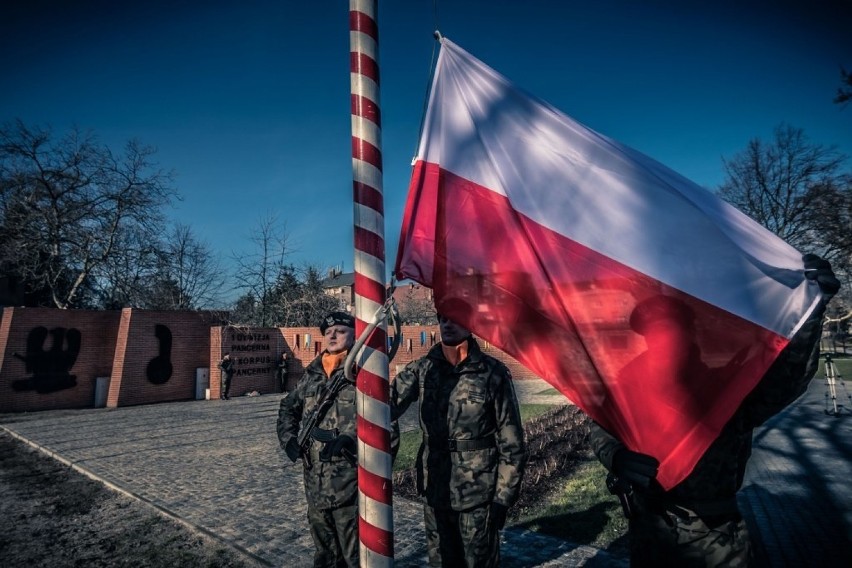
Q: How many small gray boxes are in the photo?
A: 2